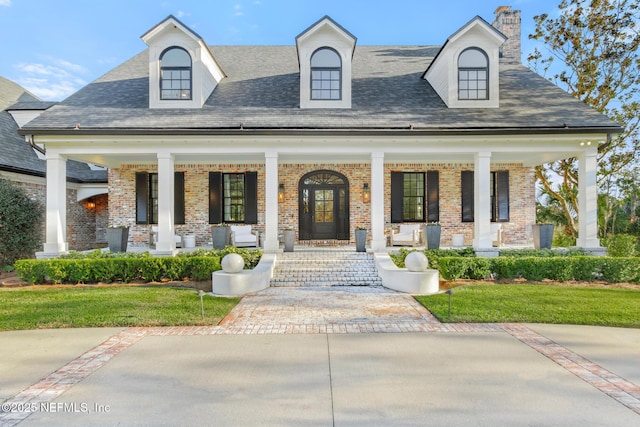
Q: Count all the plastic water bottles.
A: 0